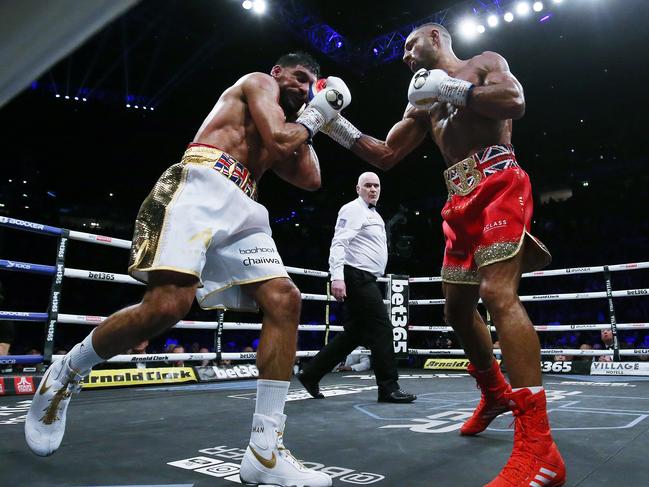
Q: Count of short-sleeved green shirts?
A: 0